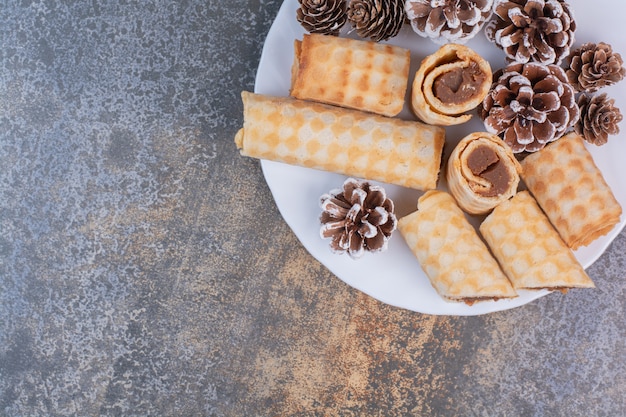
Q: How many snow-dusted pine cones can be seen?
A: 4